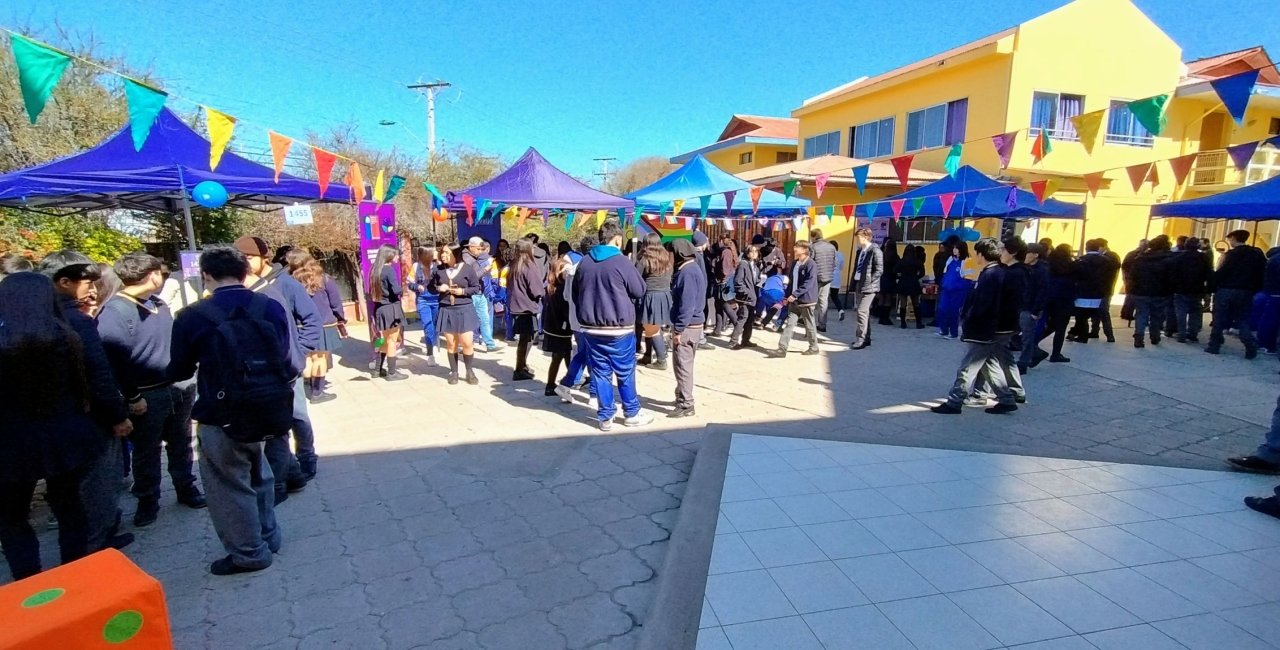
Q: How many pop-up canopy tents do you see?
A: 5